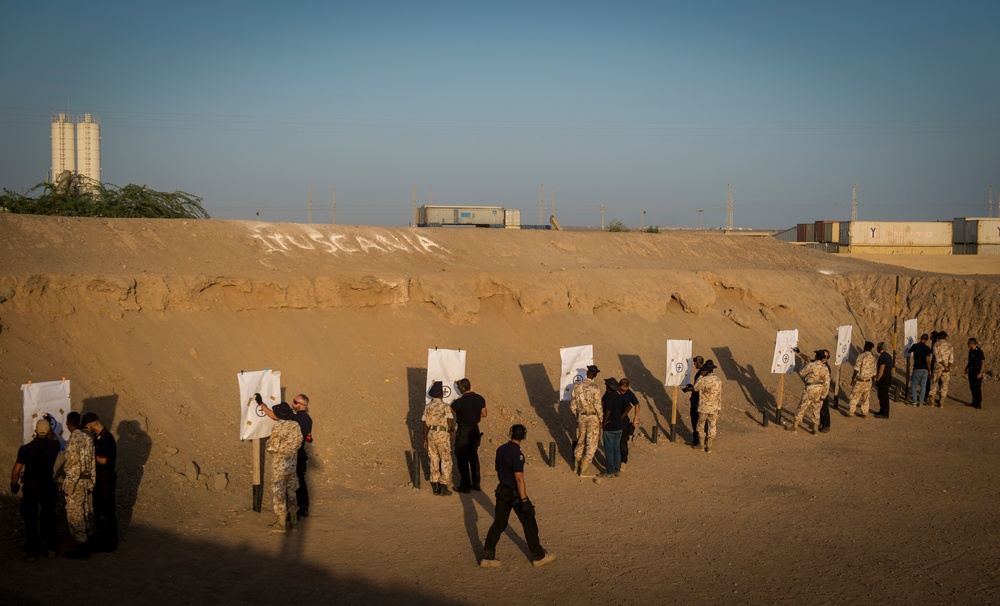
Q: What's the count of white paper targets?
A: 8